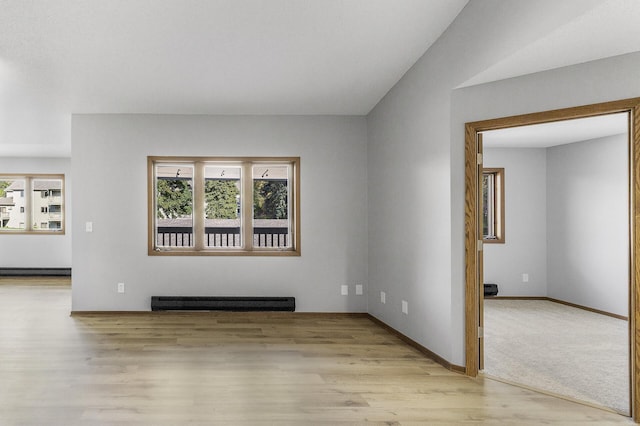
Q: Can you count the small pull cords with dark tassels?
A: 3